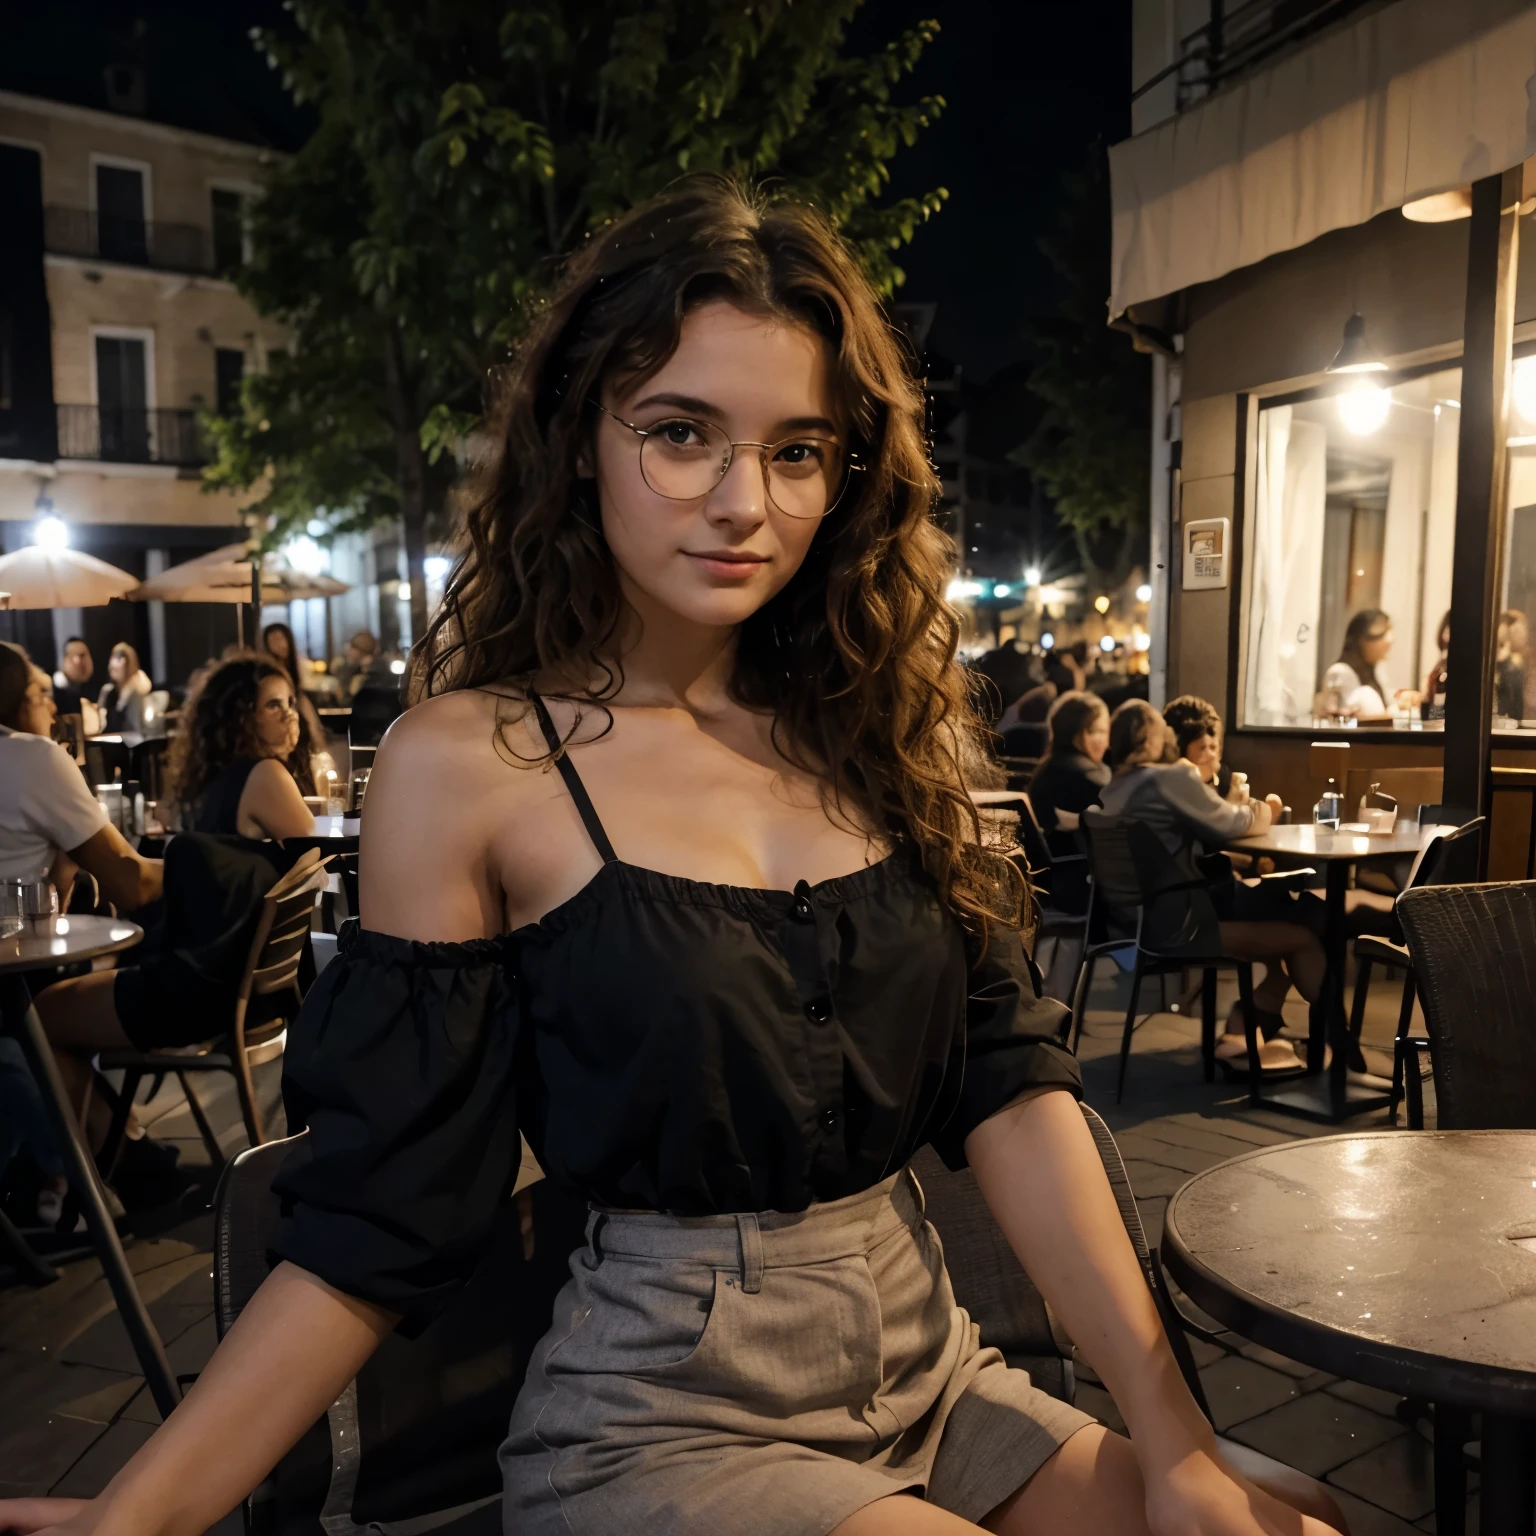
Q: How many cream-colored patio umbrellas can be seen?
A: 2